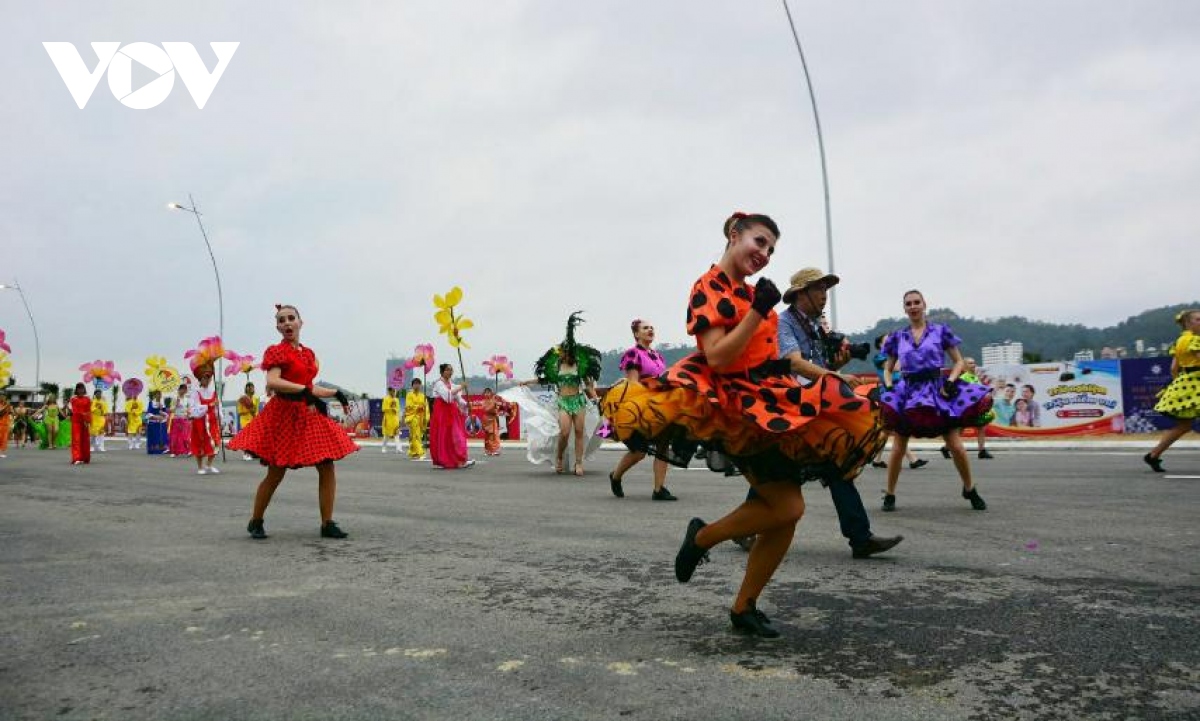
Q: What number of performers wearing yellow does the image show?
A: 6